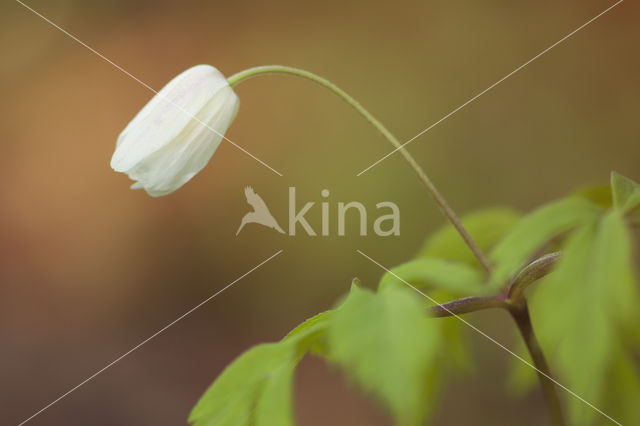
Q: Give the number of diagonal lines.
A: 4